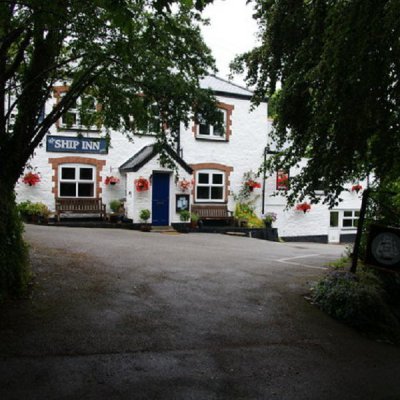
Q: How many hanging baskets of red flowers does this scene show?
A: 7